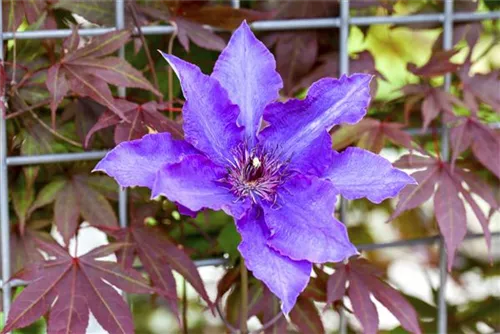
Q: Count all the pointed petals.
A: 8